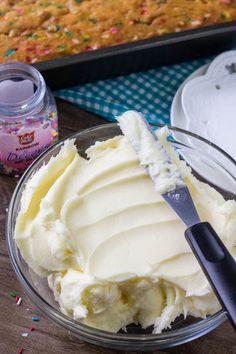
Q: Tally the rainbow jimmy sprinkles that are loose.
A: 7